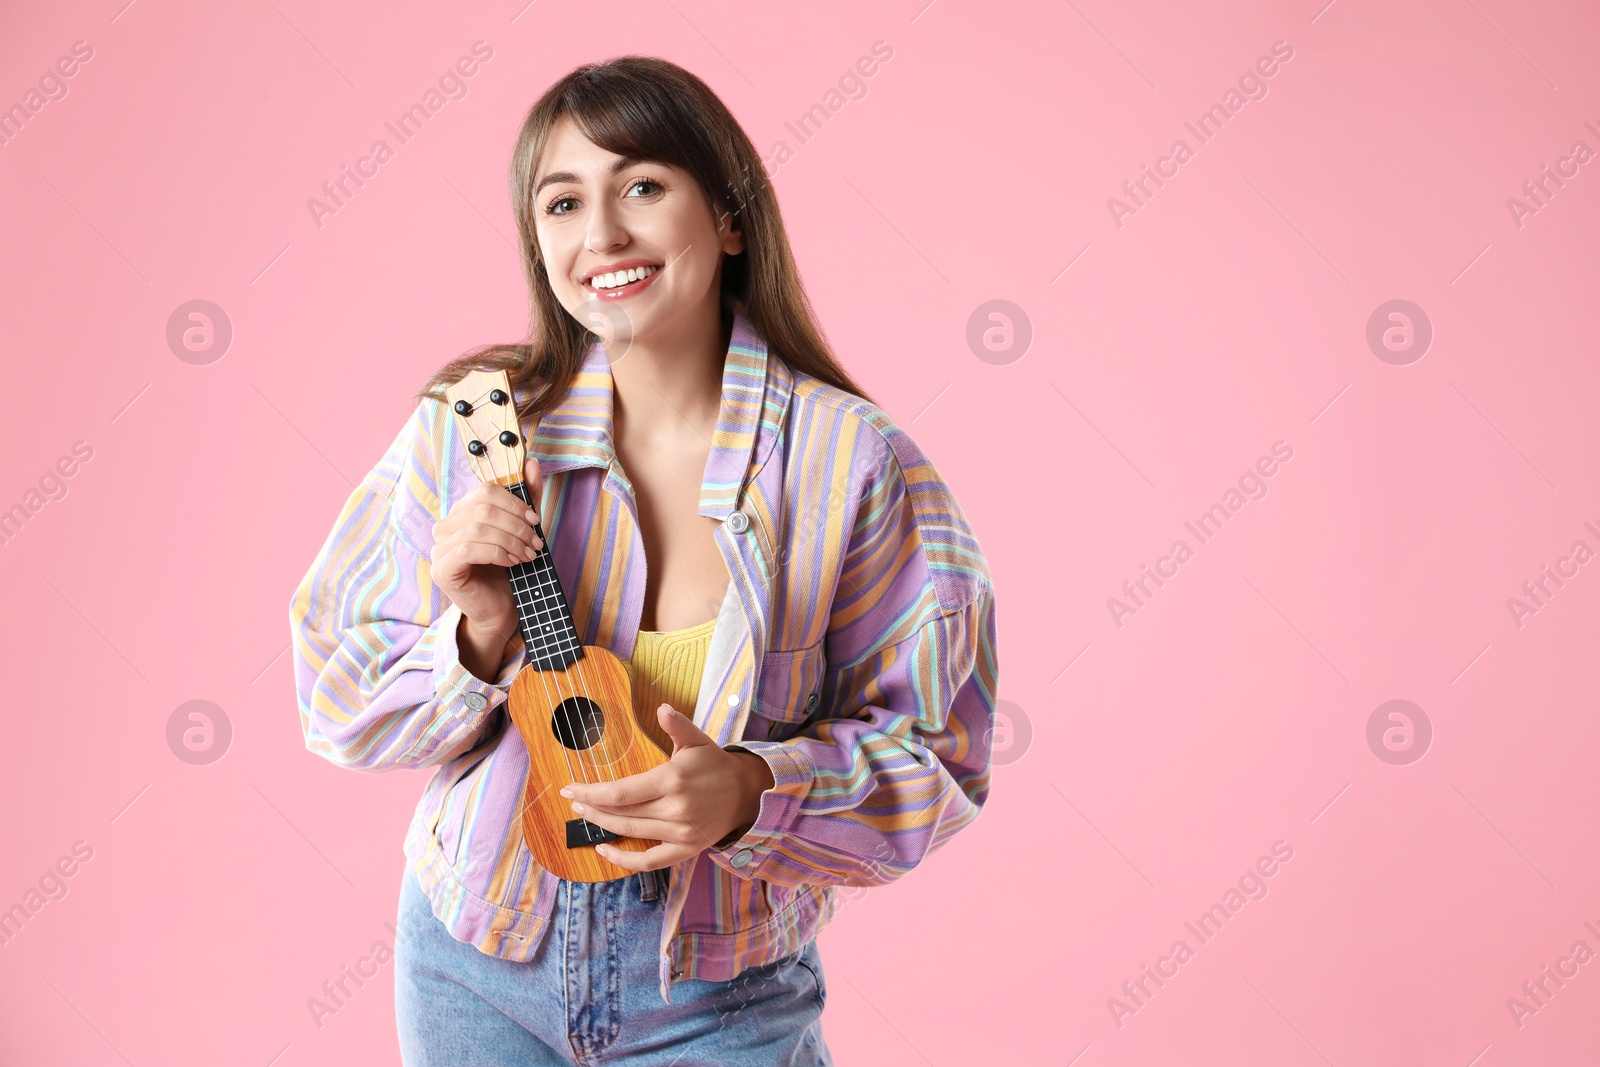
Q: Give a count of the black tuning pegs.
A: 4